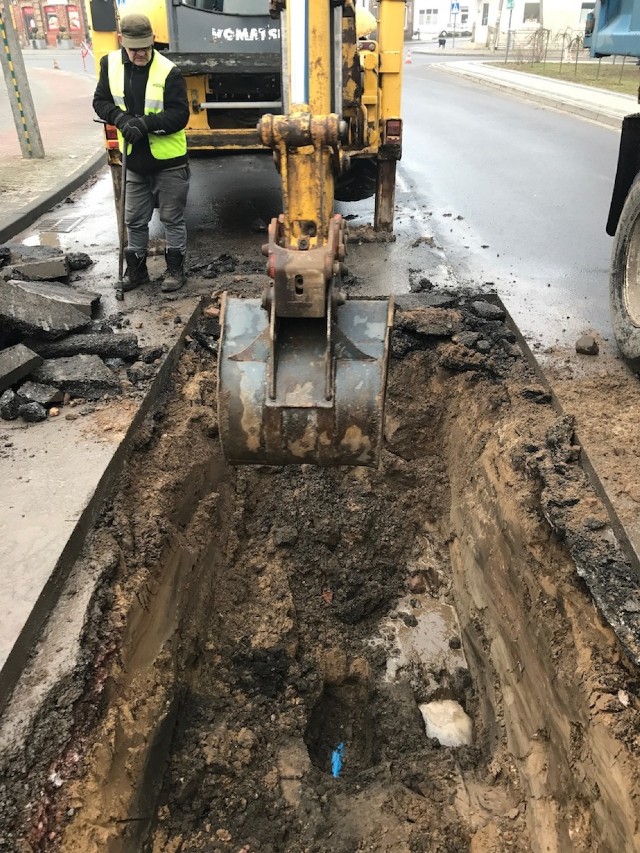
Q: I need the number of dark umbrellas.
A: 0